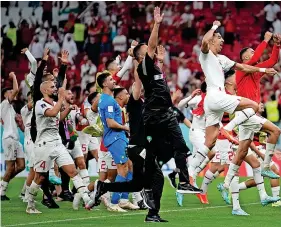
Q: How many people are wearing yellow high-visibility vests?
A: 3